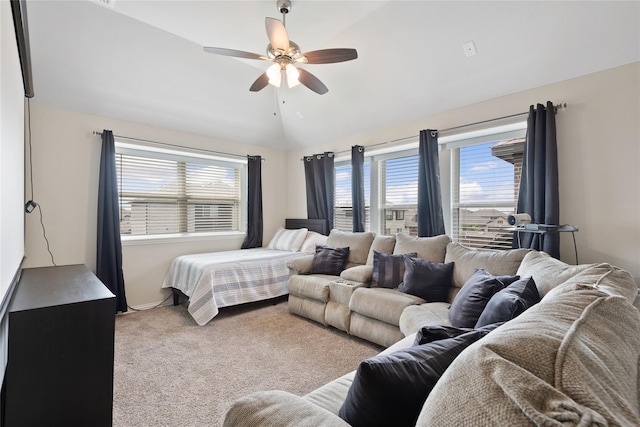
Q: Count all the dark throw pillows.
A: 7